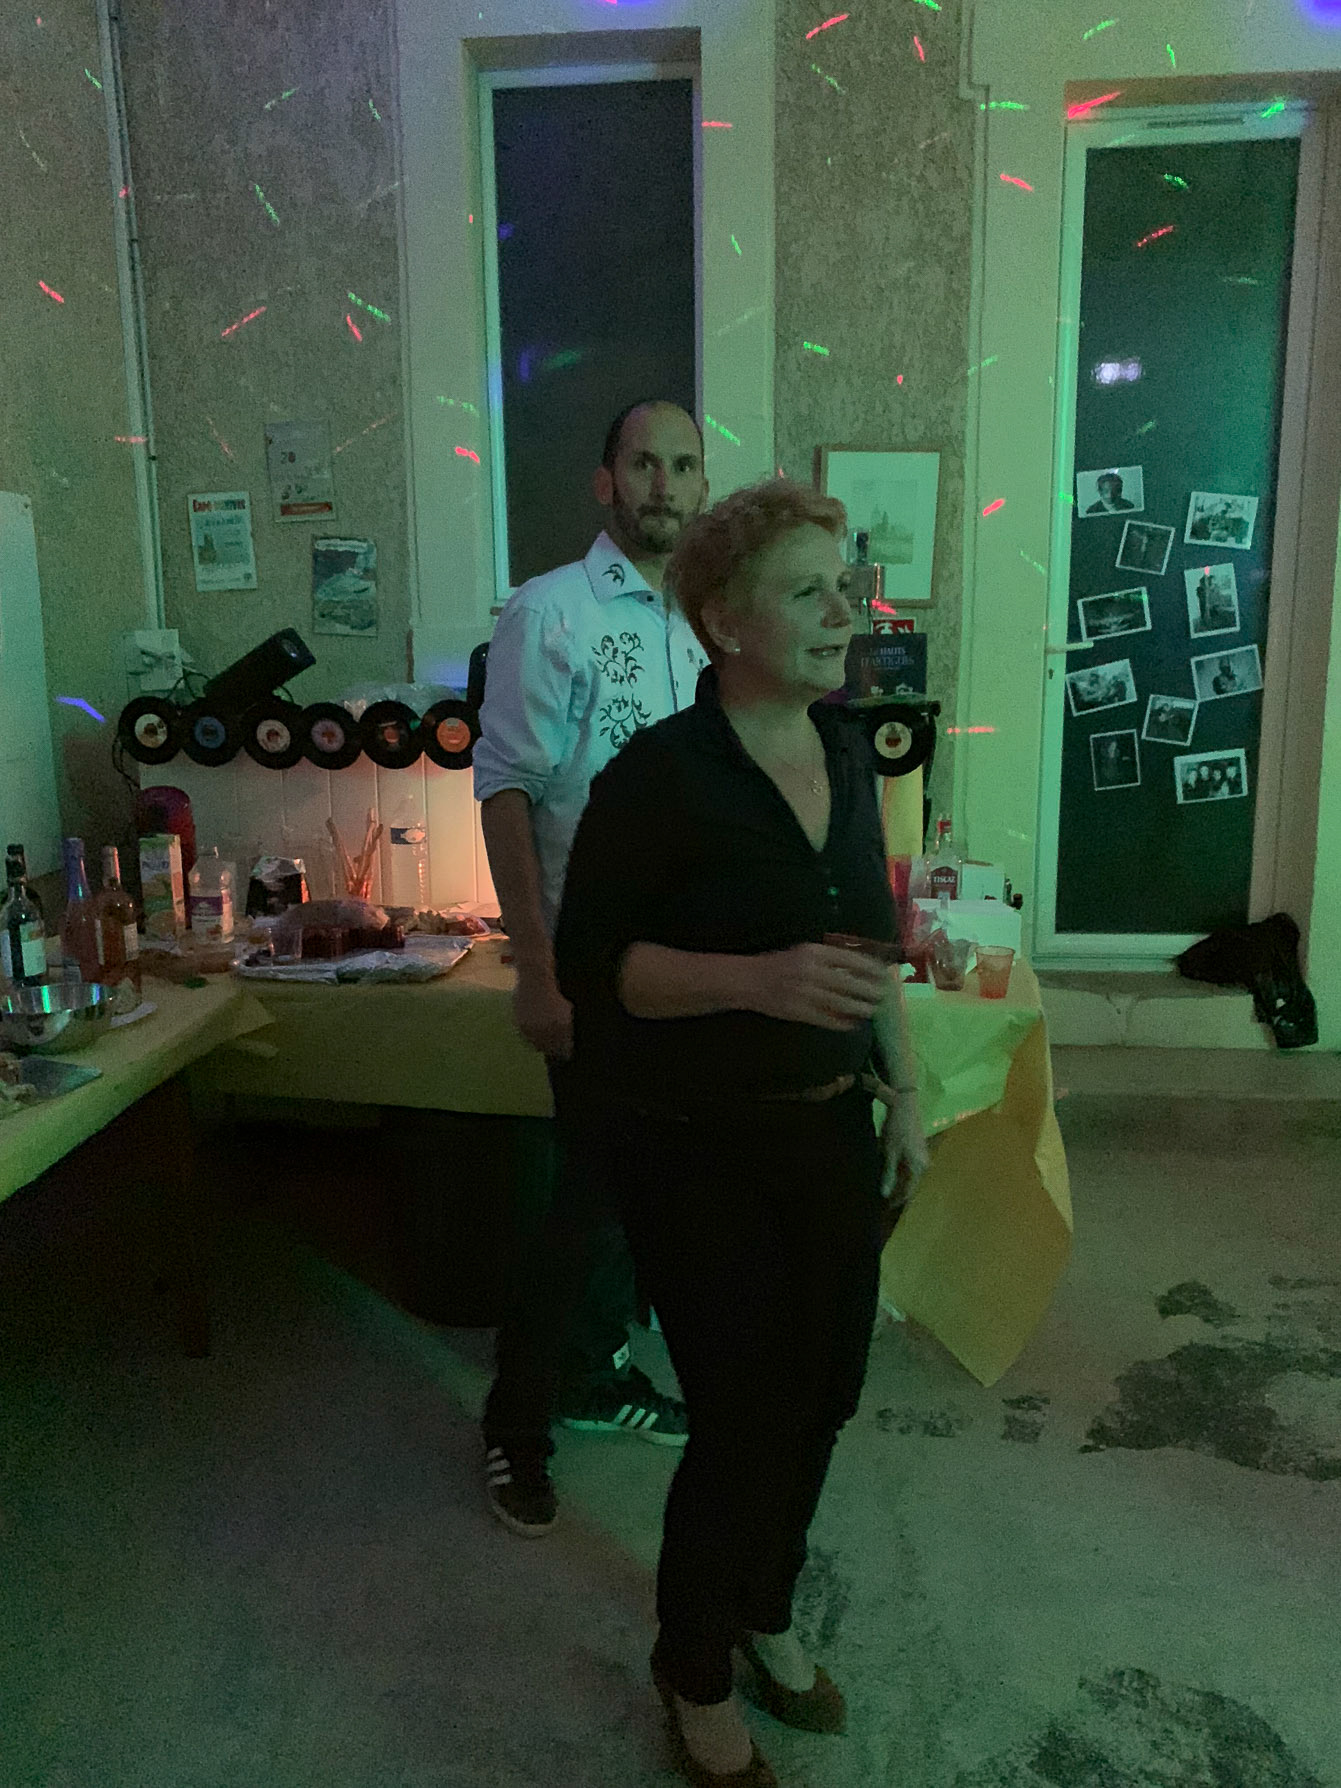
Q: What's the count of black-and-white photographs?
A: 10